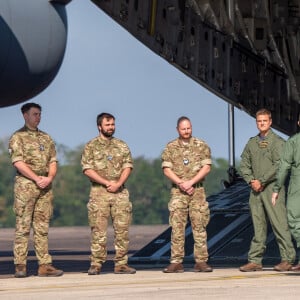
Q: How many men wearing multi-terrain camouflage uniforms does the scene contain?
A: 3